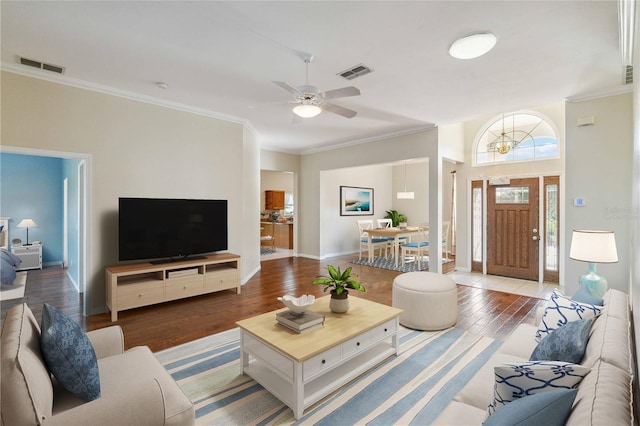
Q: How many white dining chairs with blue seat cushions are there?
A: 4